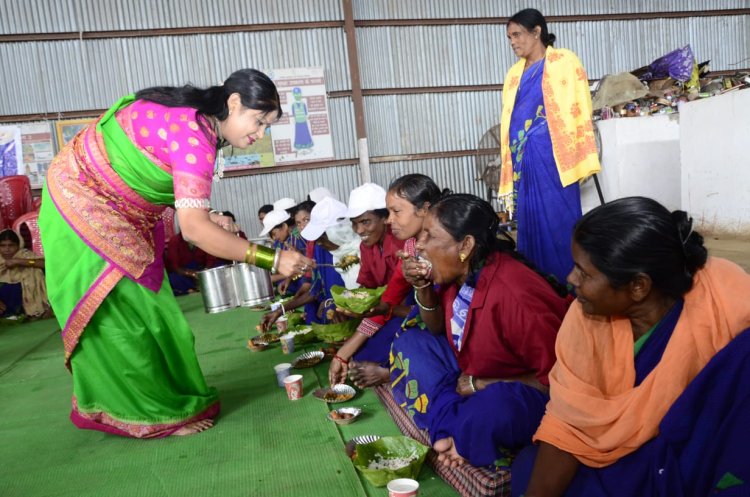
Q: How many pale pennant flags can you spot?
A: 0